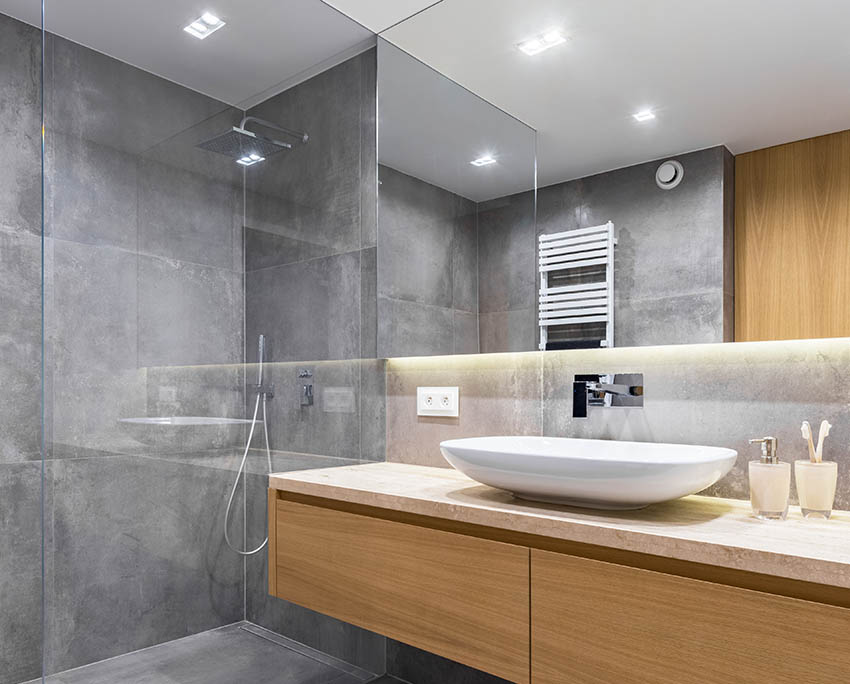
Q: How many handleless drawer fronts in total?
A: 2